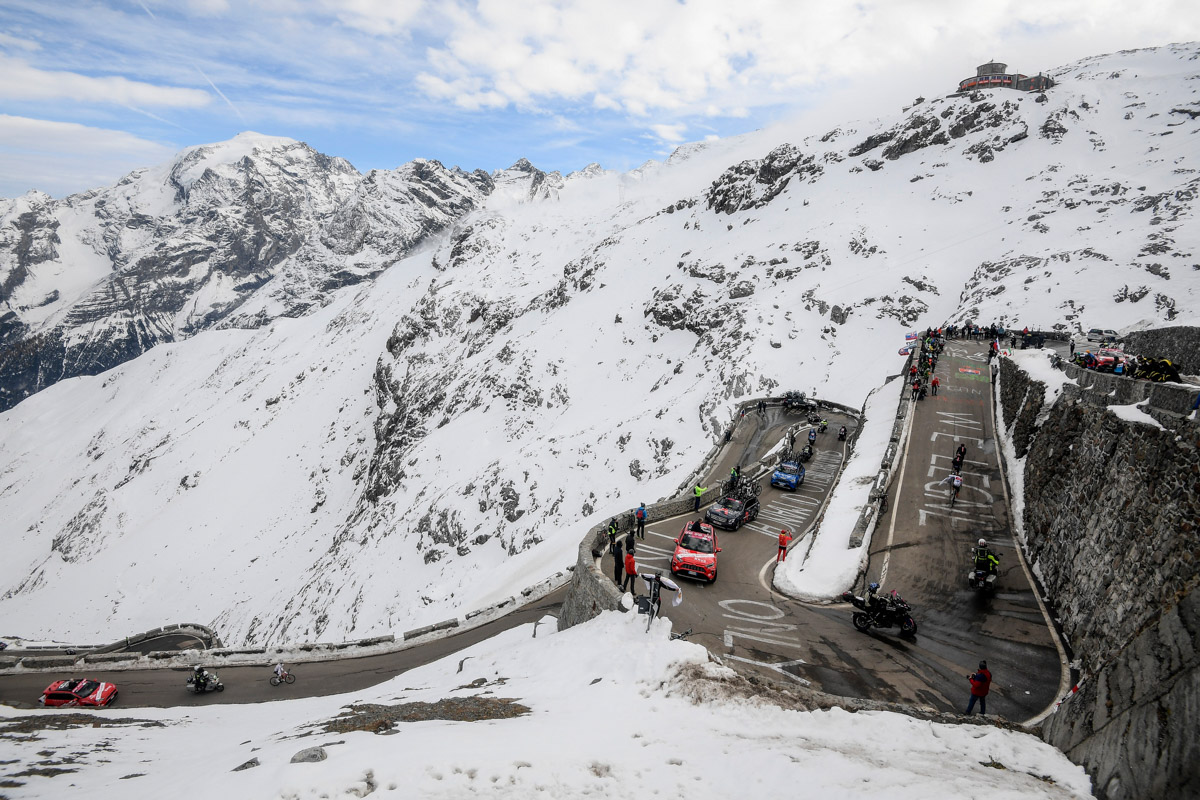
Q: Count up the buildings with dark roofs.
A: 1